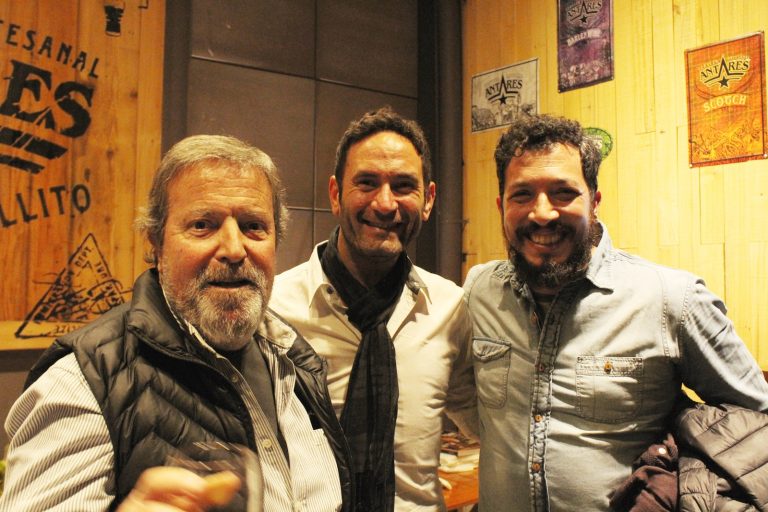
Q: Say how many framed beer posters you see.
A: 3